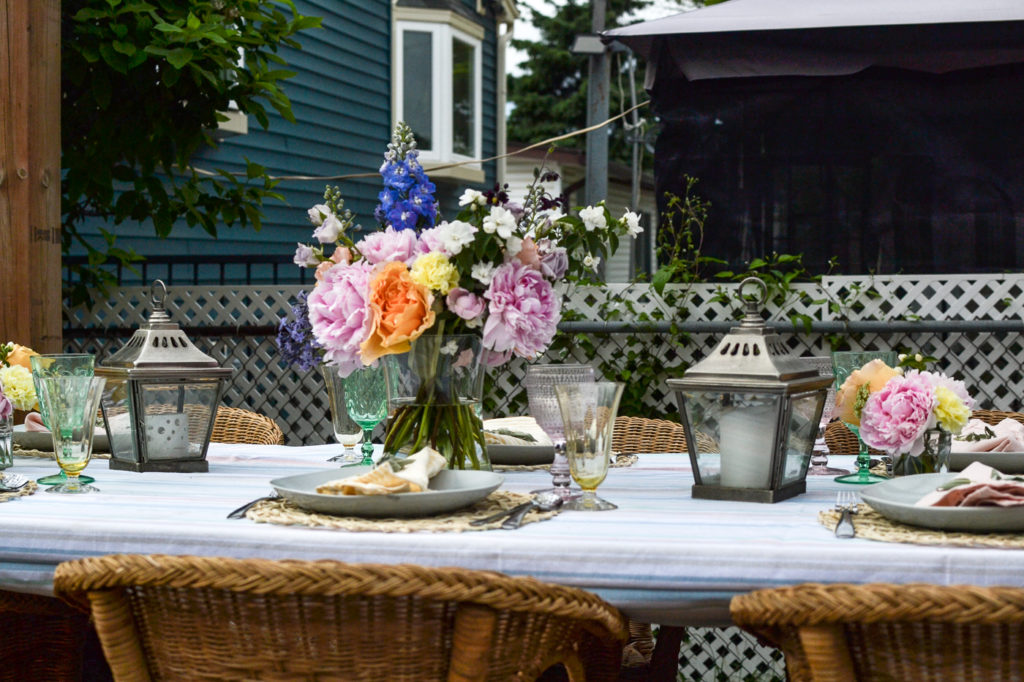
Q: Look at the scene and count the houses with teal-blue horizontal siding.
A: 1